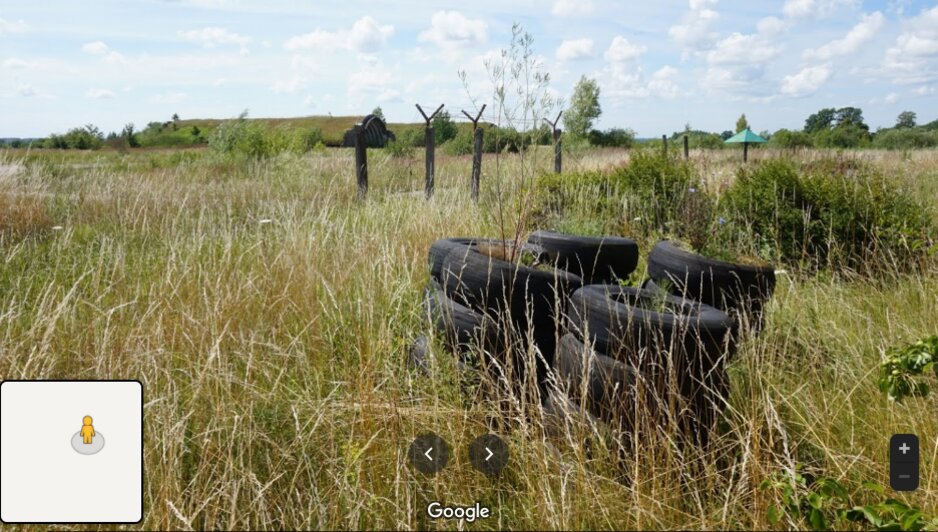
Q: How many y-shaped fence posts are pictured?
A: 3